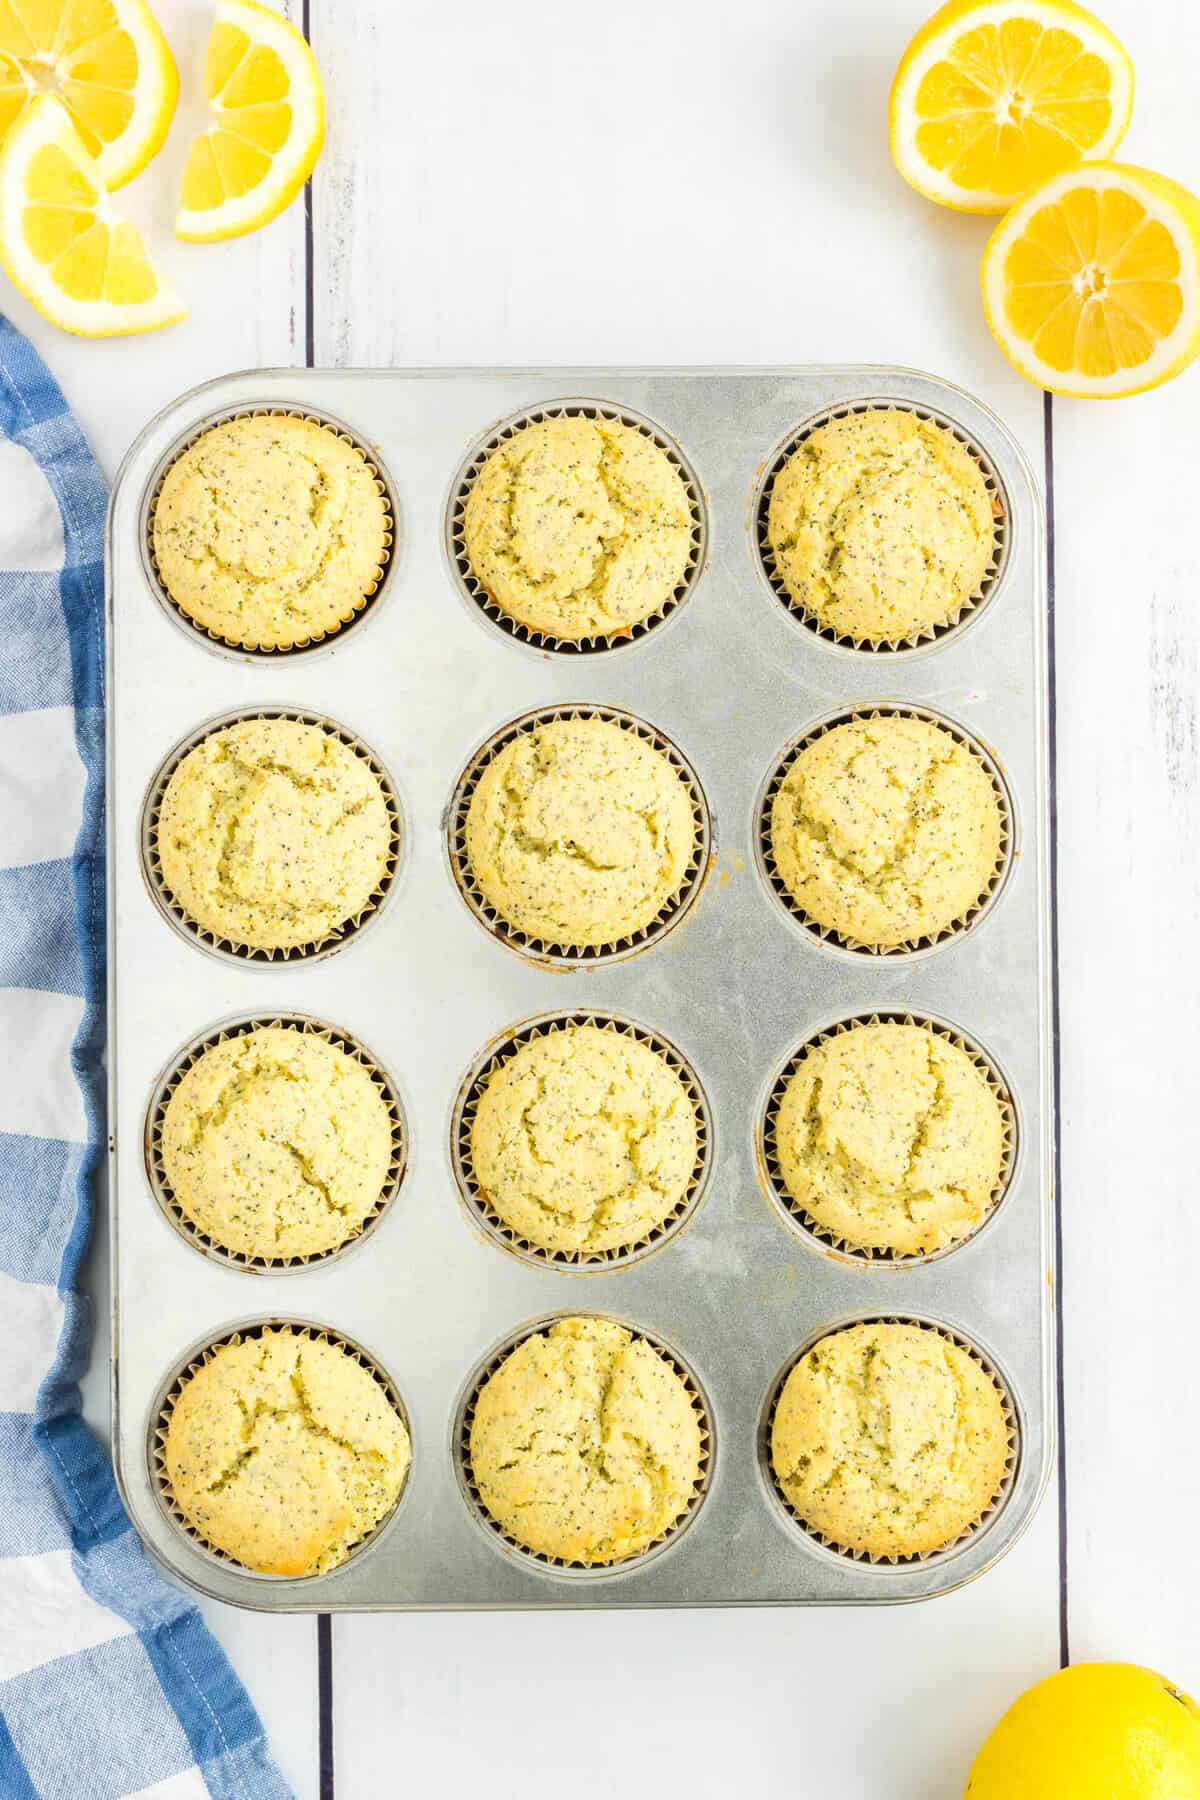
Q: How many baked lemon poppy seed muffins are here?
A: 12